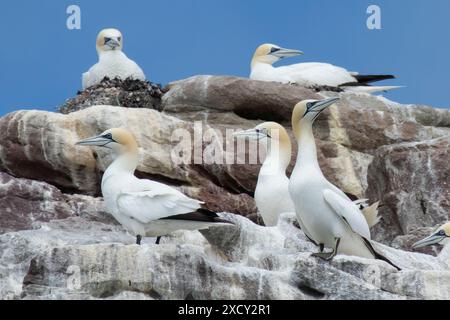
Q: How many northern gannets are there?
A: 6